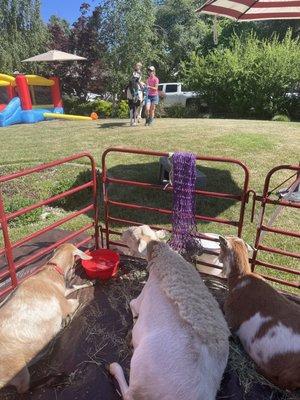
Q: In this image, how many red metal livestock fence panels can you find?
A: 3